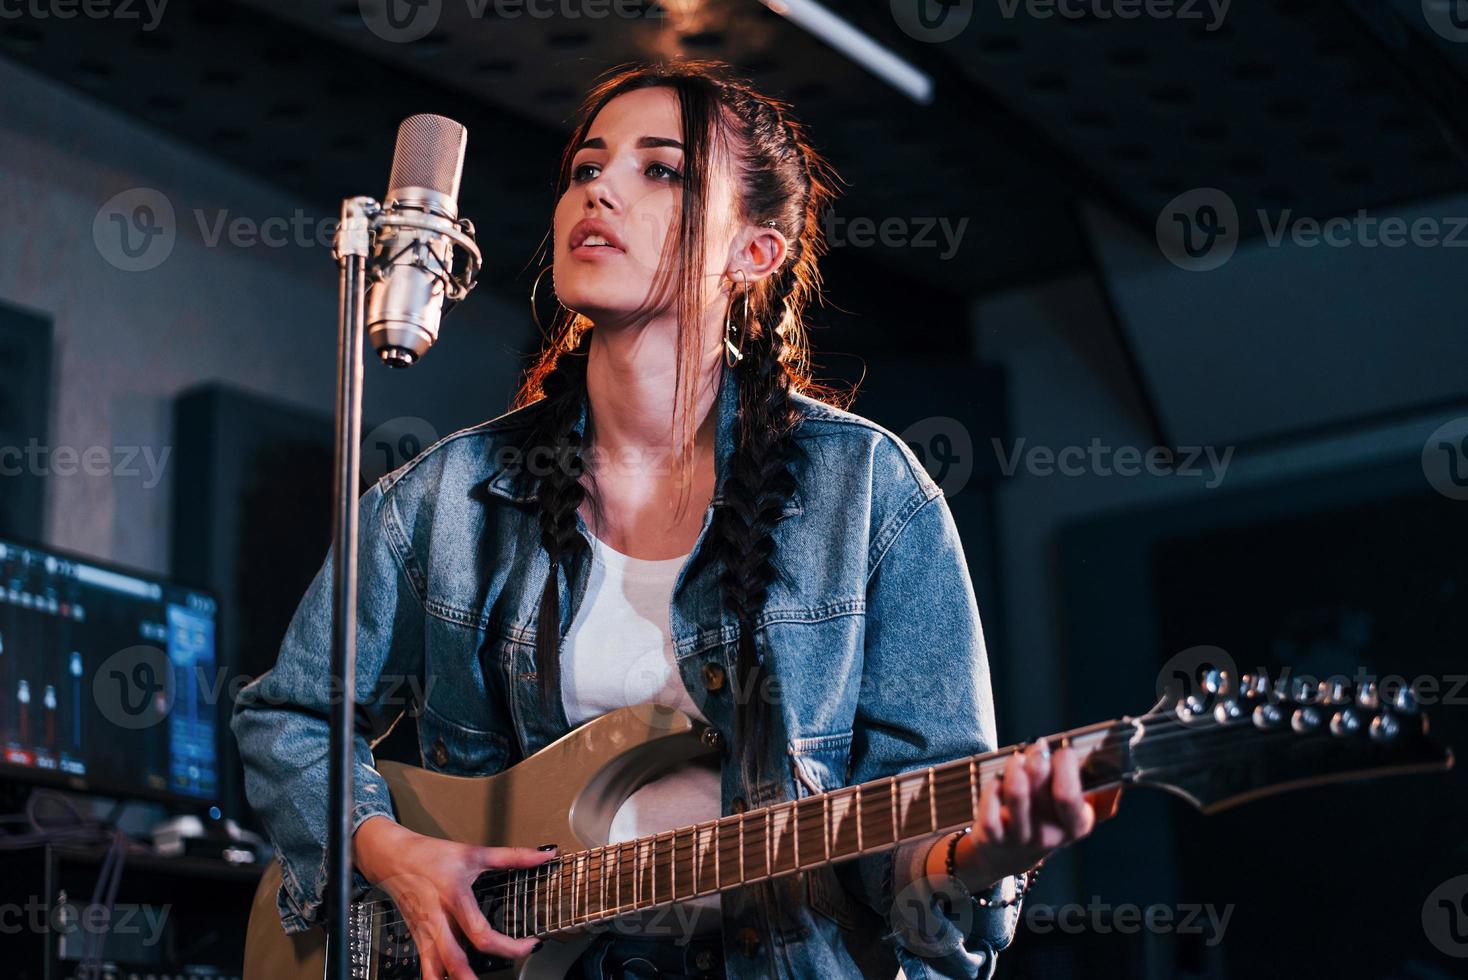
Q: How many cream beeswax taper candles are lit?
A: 0